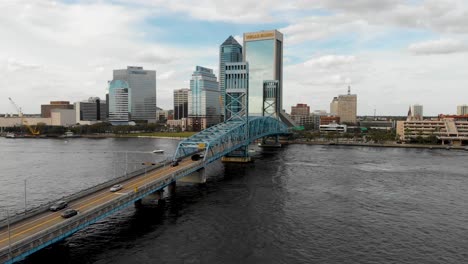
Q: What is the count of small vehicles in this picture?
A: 5